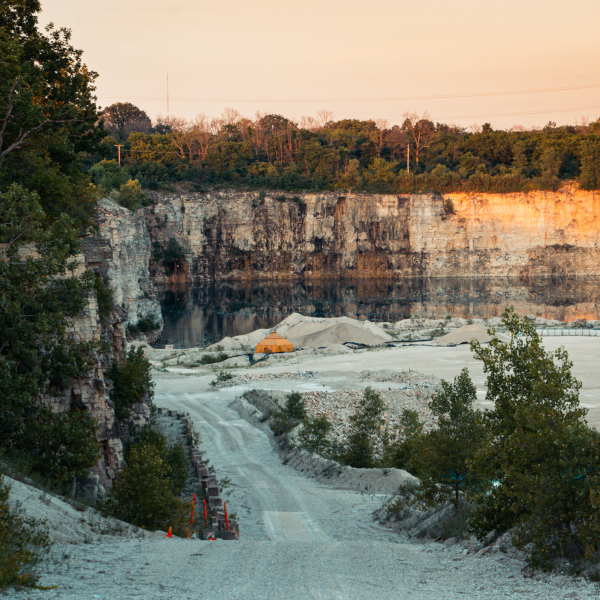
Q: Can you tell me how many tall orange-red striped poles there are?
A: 3